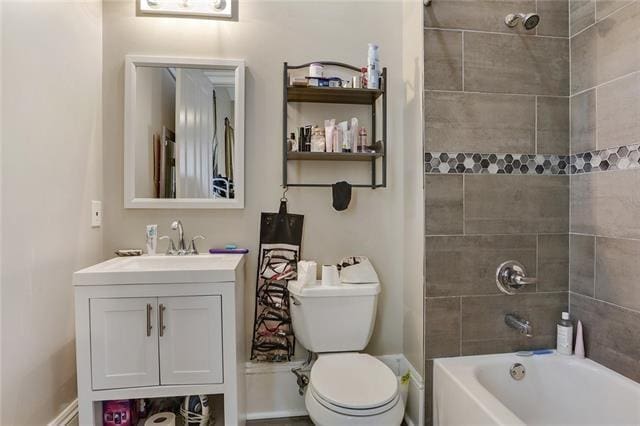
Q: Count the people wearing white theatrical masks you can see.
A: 0